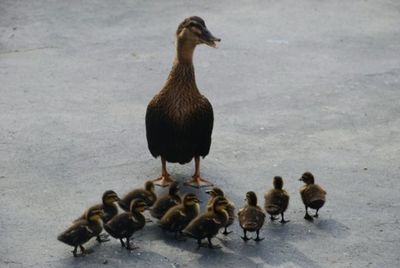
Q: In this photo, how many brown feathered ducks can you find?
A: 12